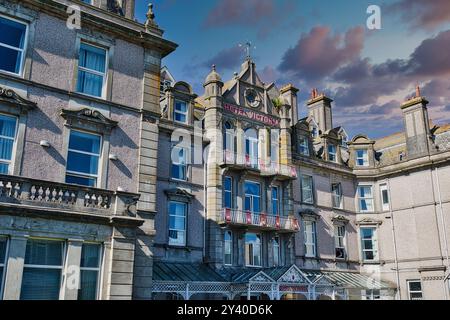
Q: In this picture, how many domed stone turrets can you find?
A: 2